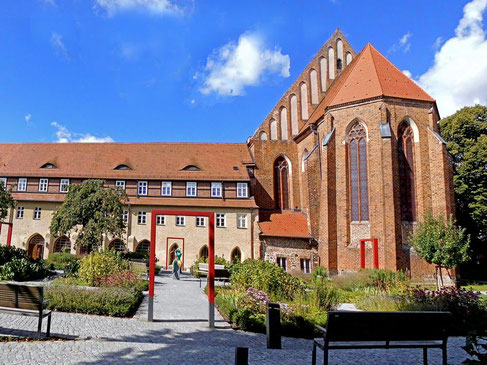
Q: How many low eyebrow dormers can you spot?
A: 3